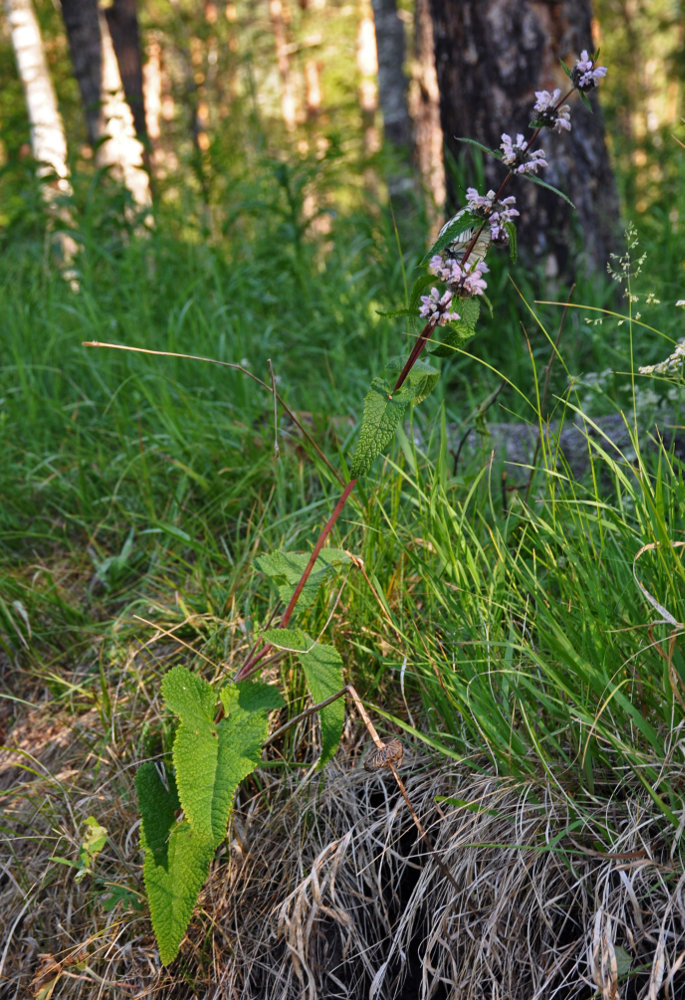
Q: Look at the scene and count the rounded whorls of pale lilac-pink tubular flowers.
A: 6